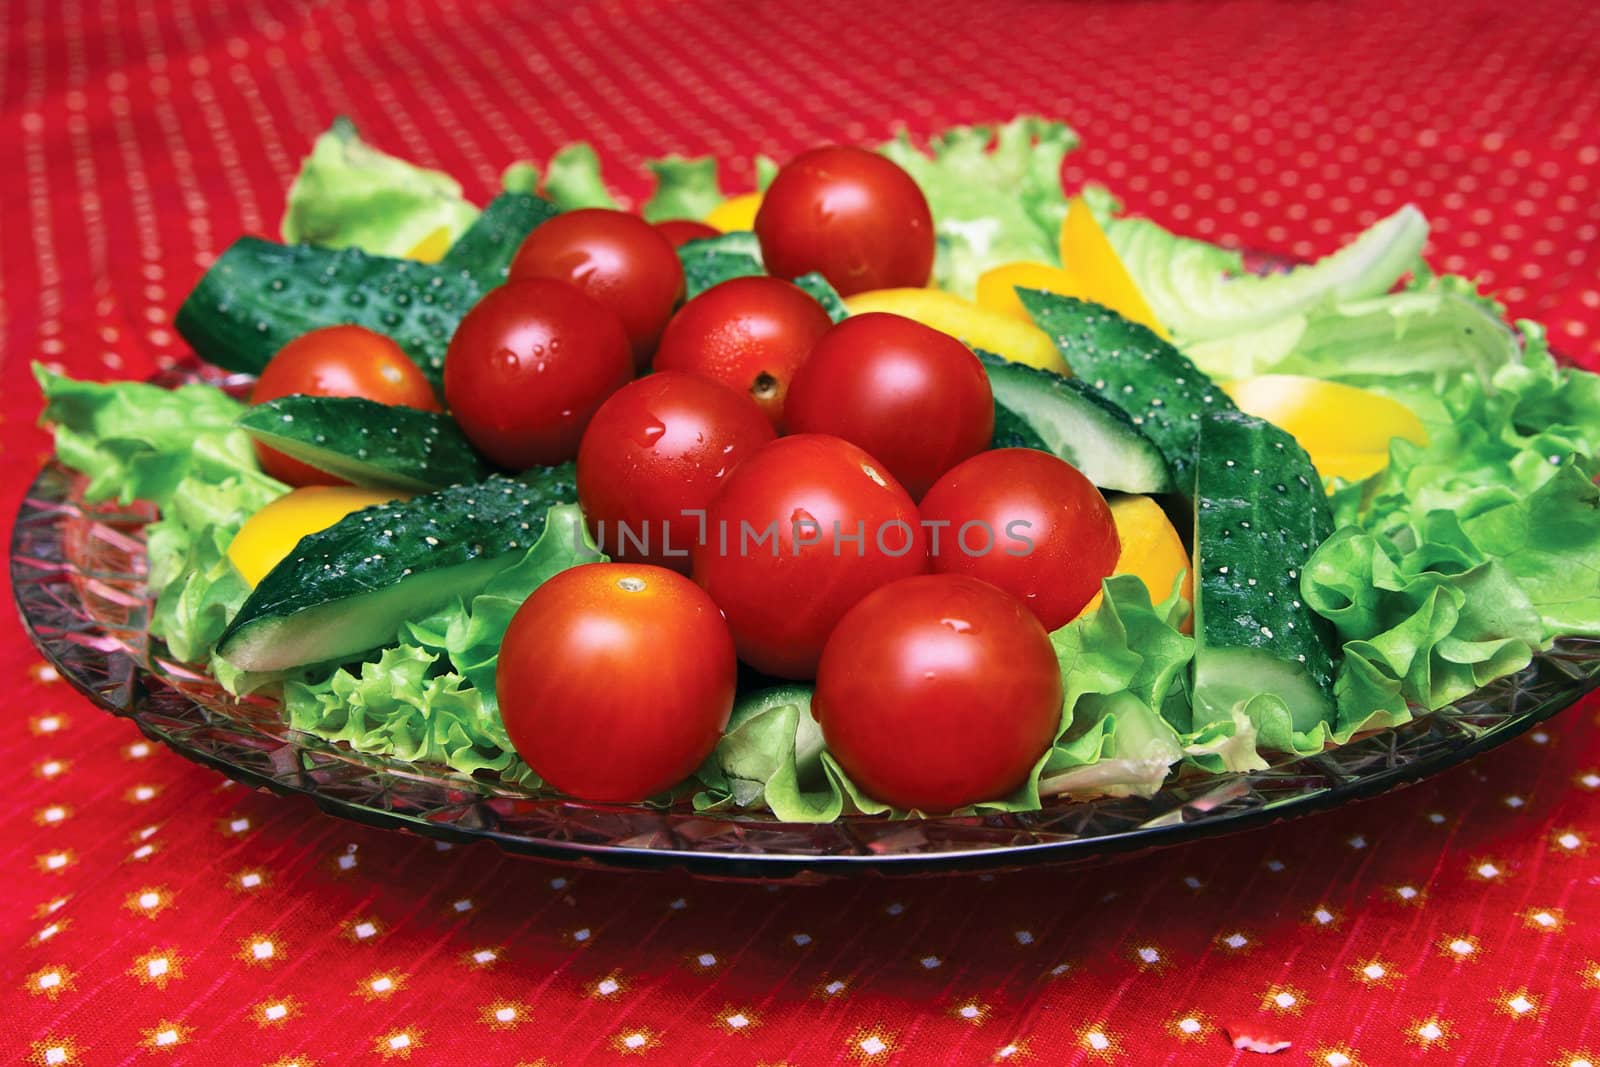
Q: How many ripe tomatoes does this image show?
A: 12